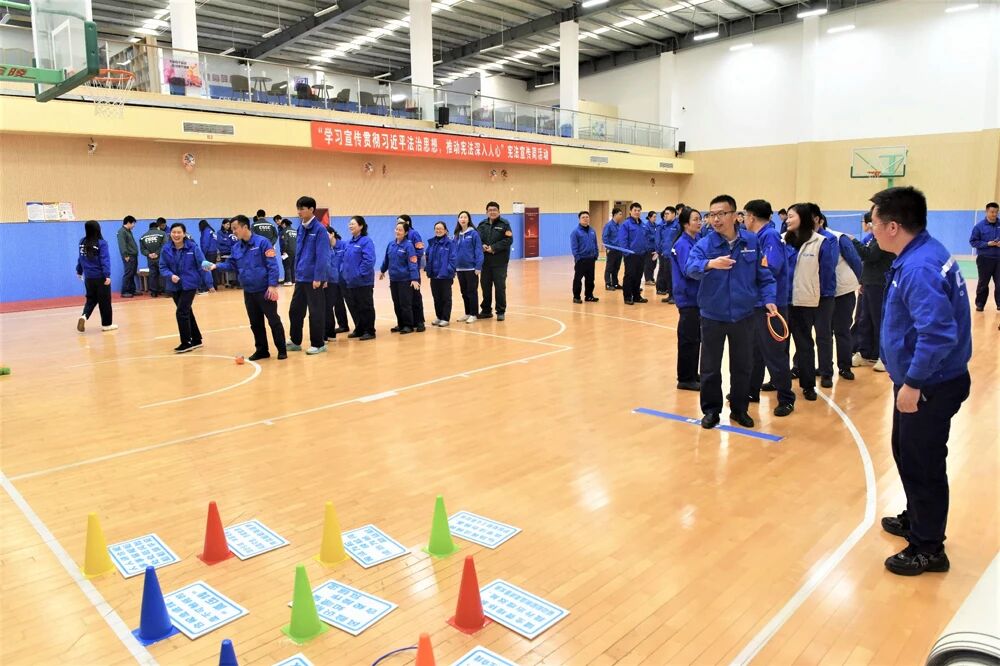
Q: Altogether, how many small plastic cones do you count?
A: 9